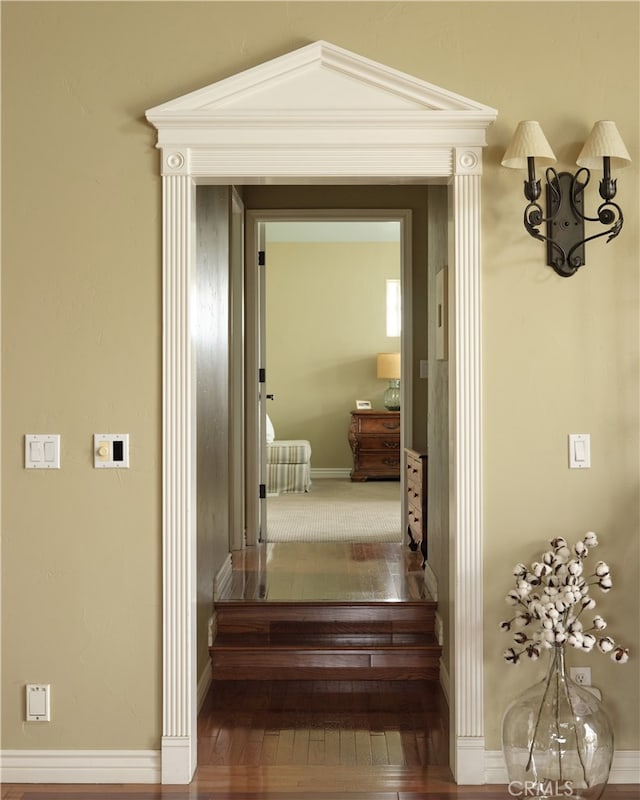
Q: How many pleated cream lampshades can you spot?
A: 2